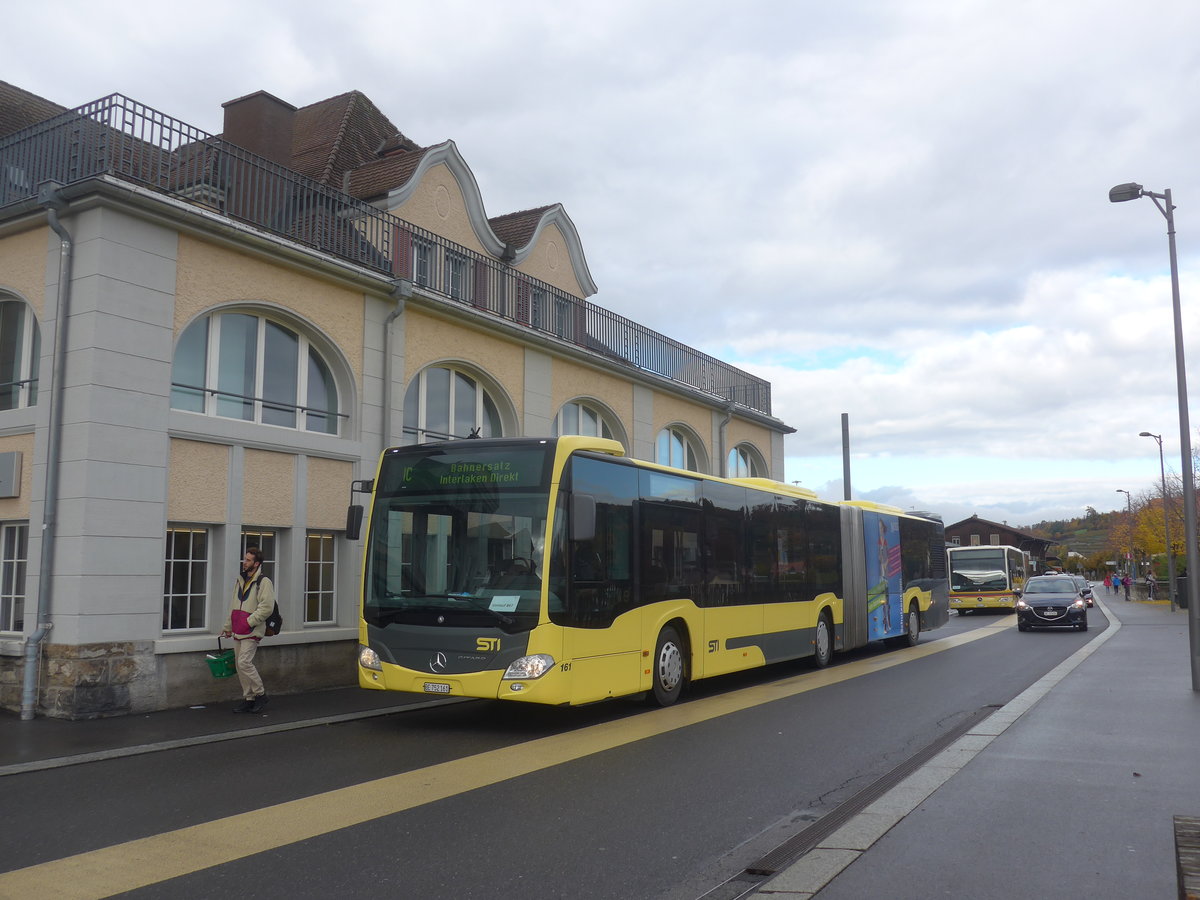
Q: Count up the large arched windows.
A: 6